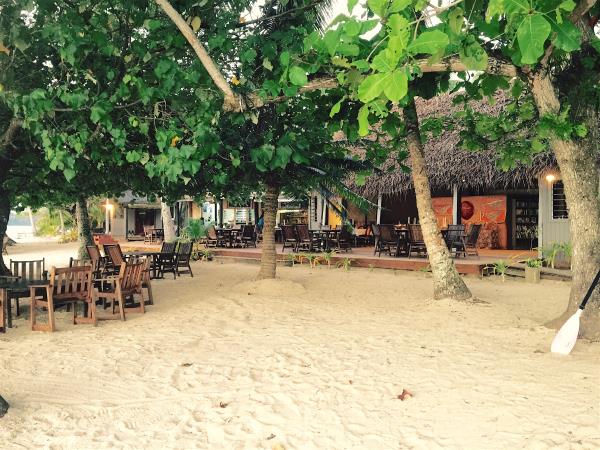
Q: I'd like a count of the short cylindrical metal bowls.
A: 0